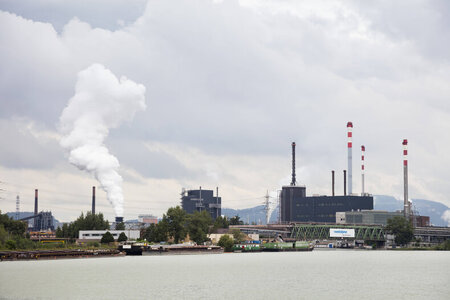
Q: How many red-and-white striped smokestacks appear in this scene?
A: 3